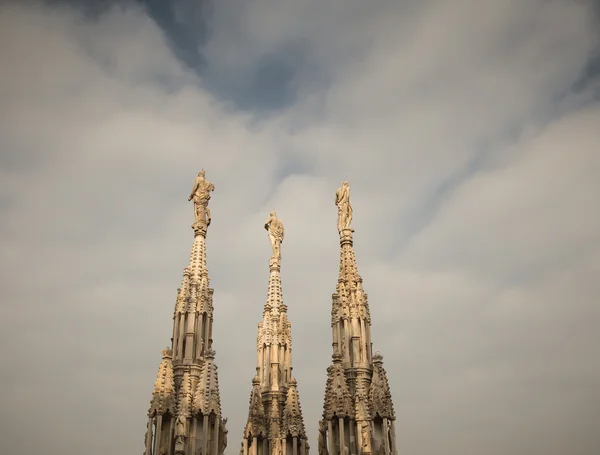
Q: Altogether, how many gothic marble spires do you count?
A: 3